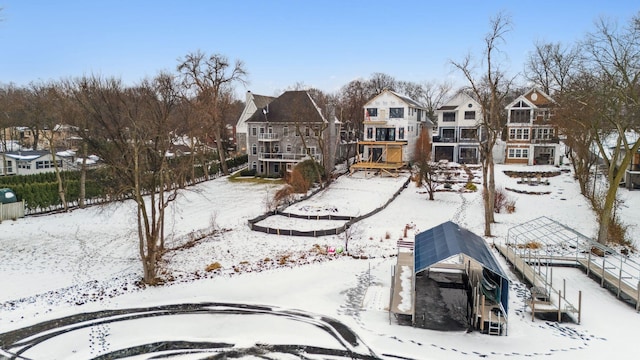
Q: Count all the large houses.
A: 4